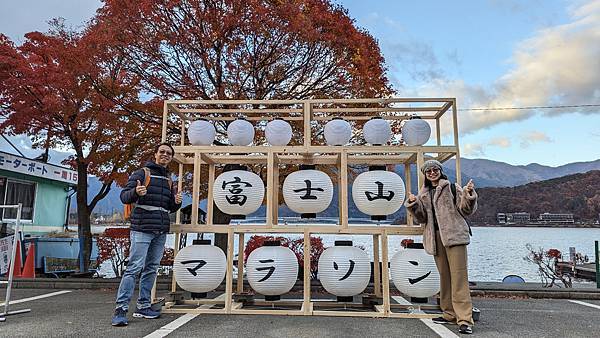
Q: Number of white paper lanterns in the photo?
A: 13